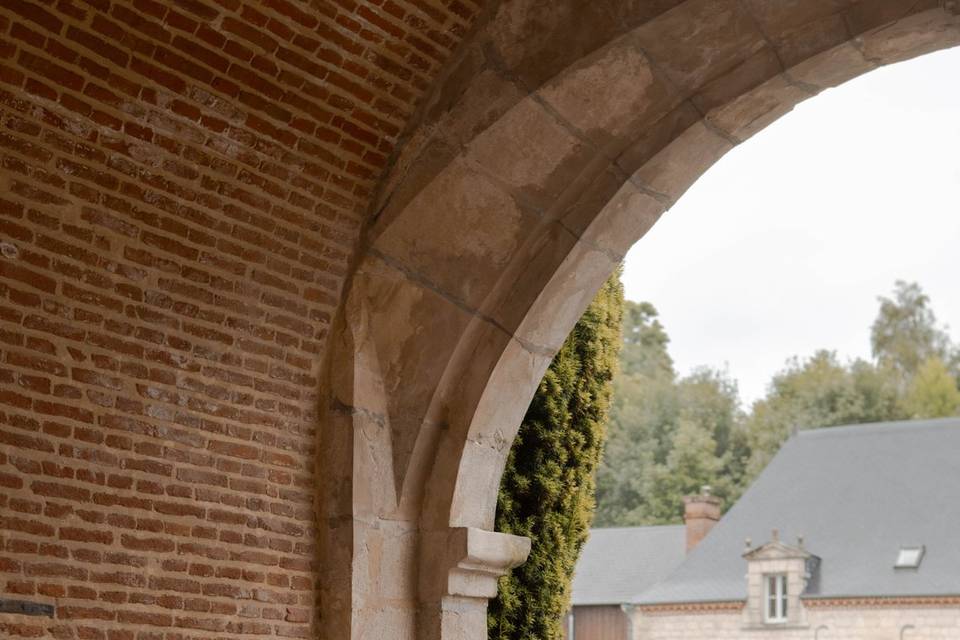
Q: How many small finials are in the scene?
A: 3